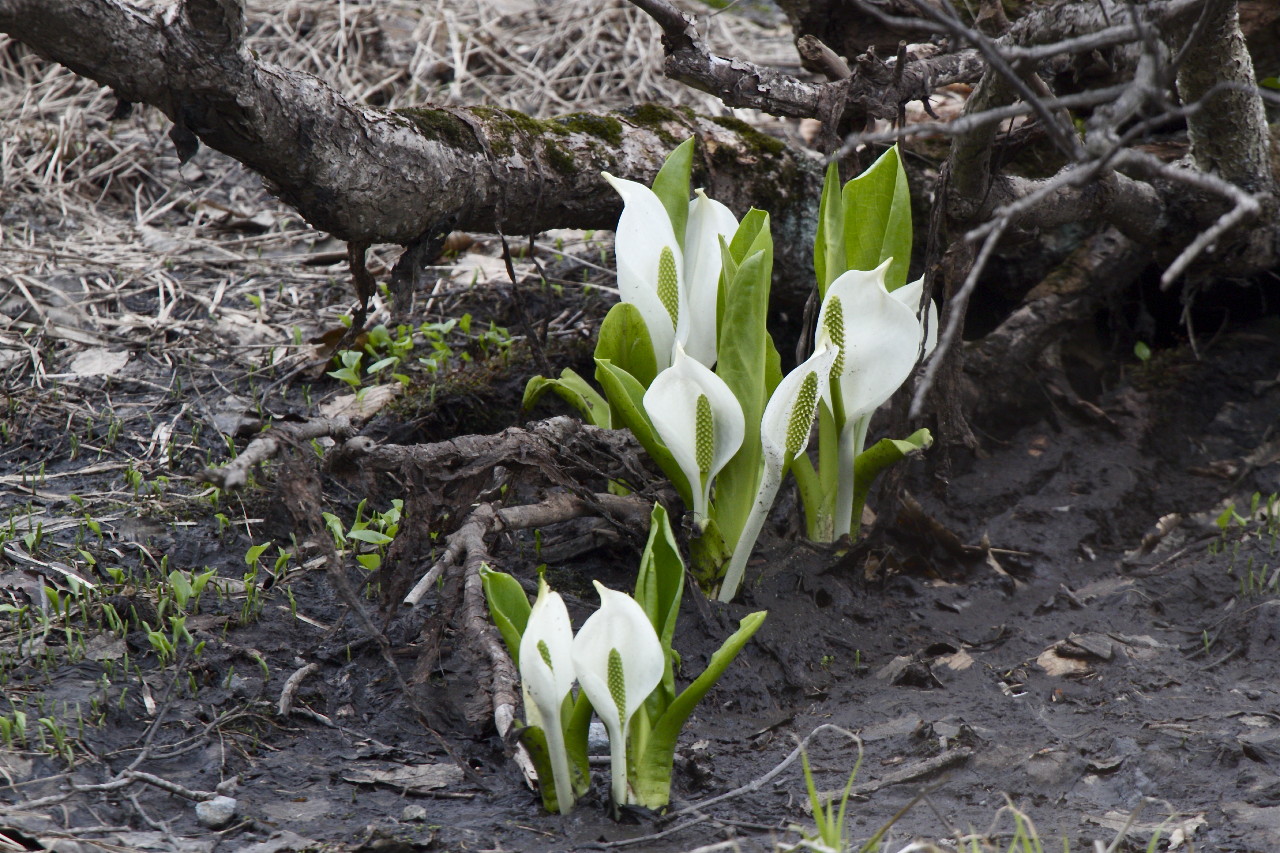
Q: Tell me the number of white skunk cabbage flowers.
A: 8